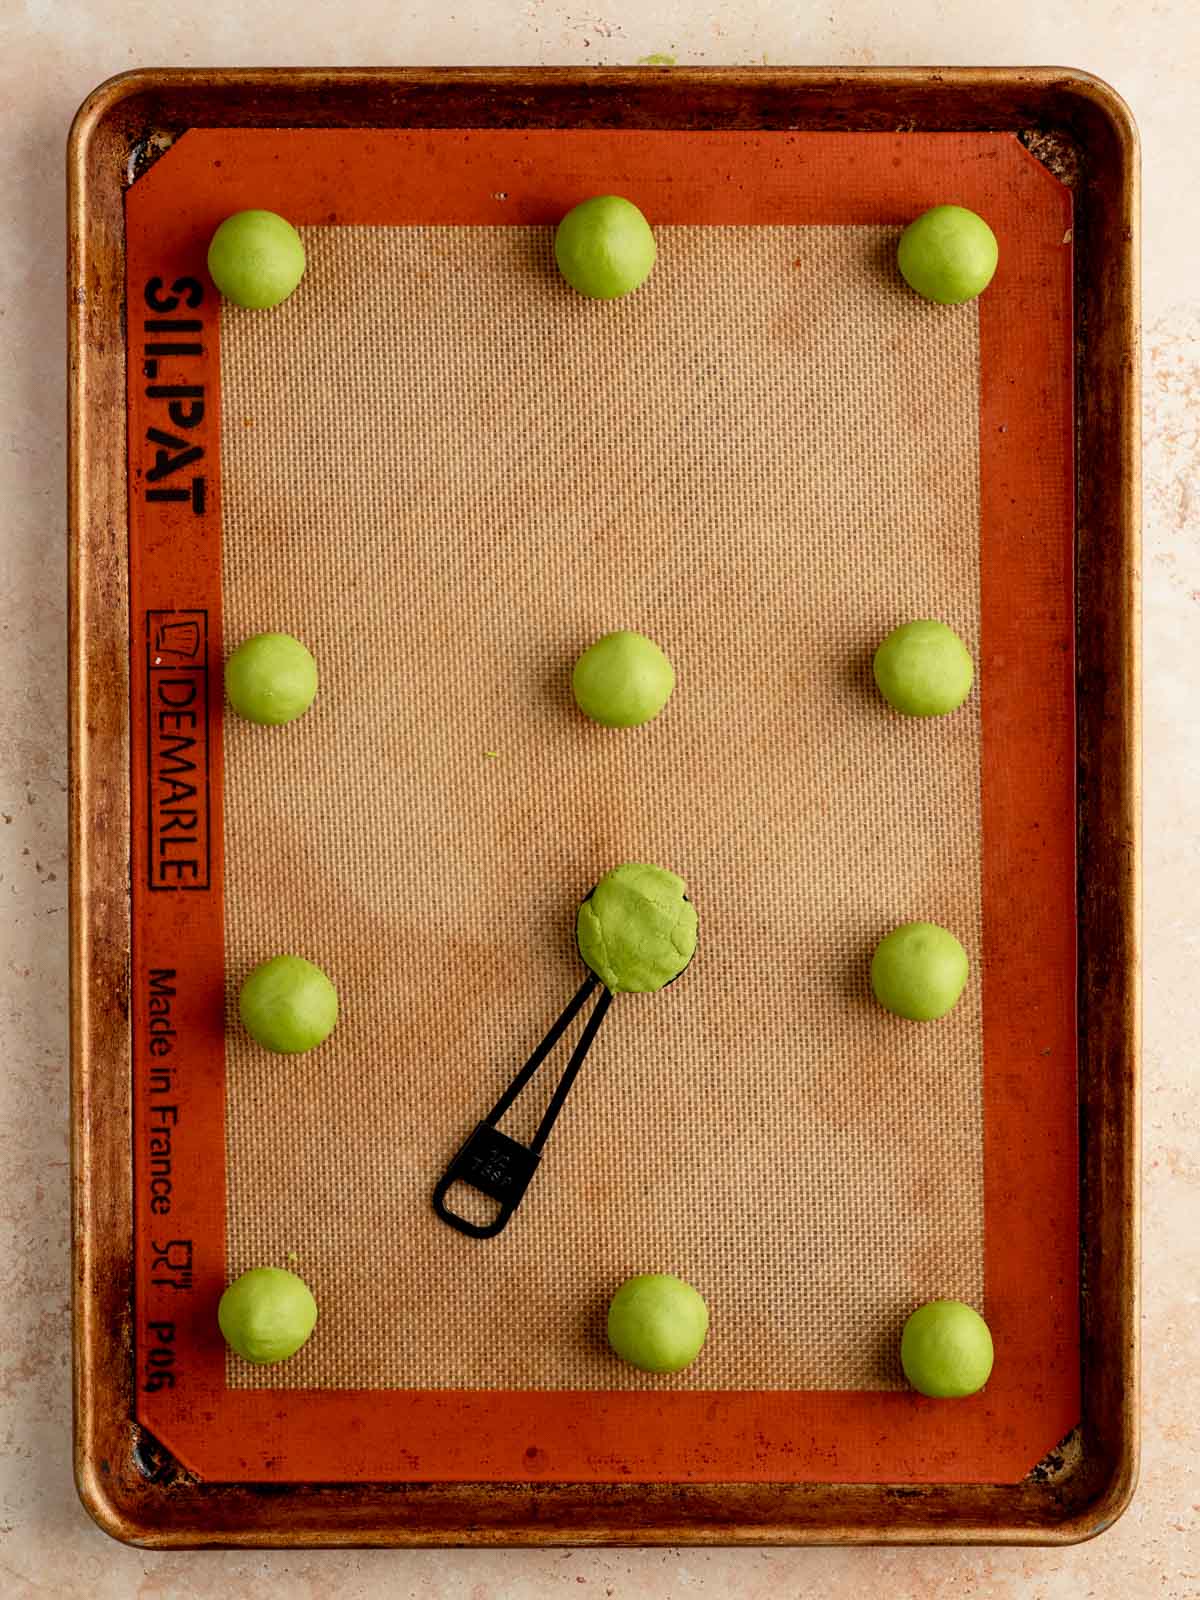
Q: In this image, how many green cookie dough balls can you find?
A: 11